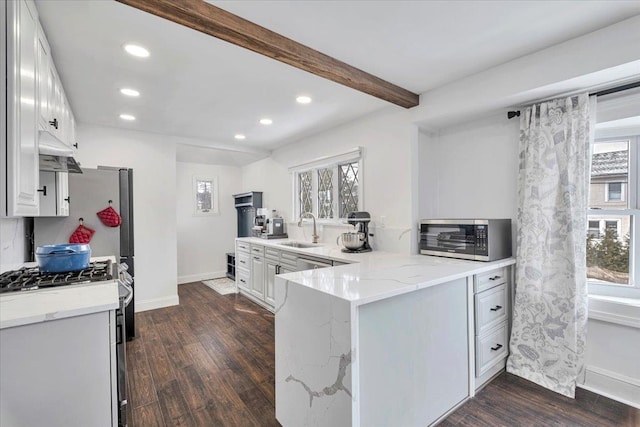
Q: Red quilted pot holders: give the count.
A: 2